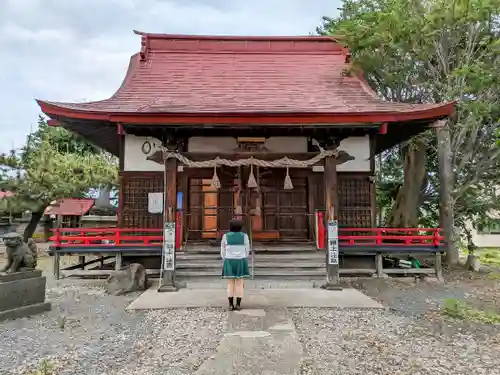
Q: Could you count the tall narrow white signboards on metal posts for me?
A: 2